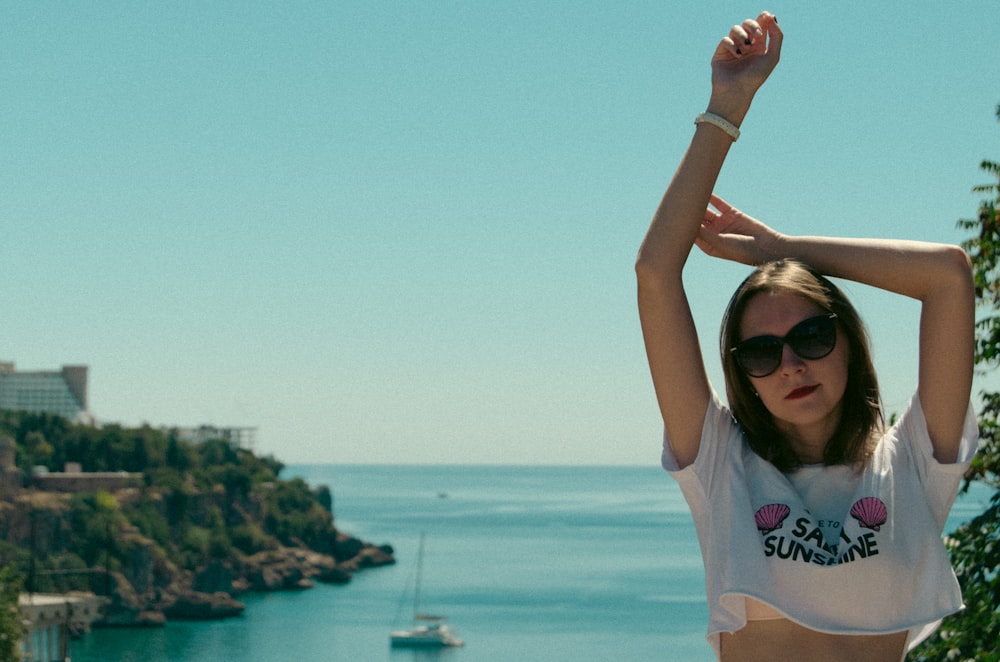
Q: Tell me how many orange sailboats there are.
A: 0